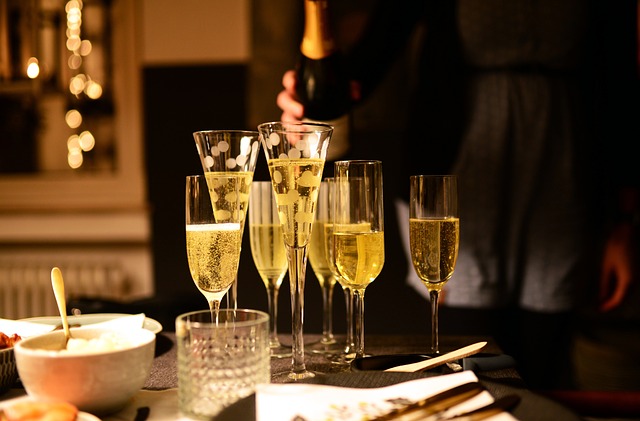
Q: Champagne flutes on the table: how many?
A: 8